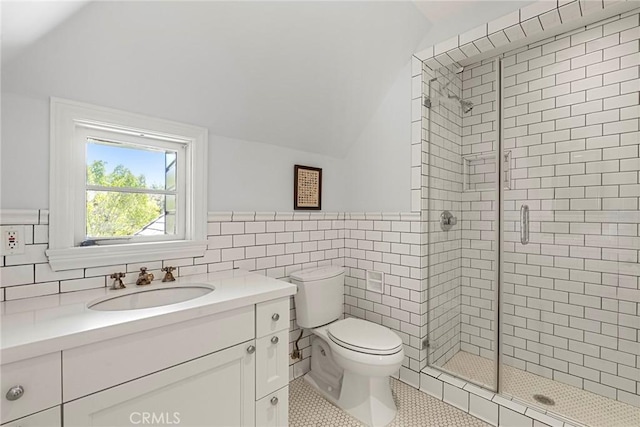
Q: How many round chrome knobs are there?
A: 5